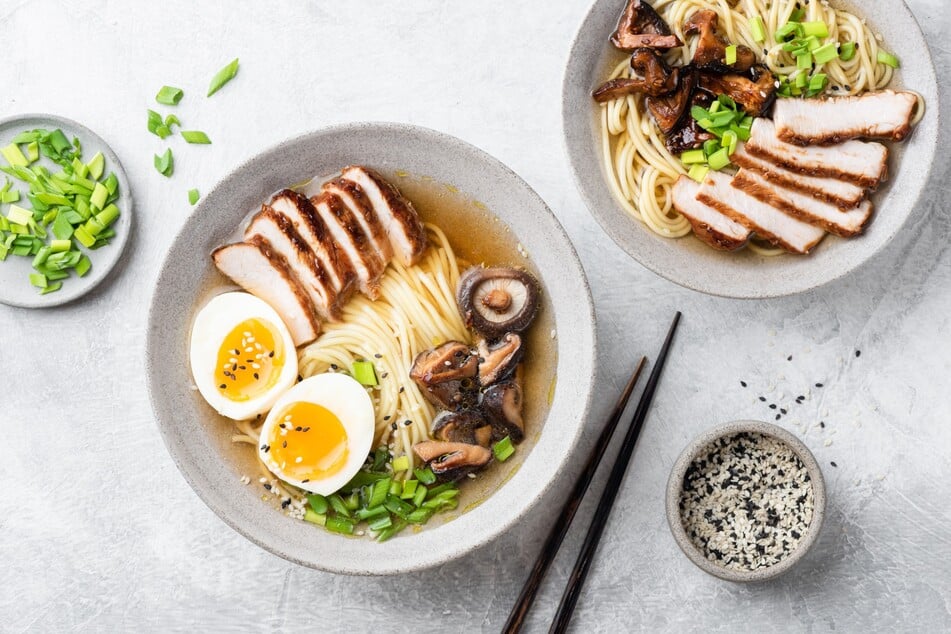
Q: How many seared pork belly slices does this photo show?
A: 12